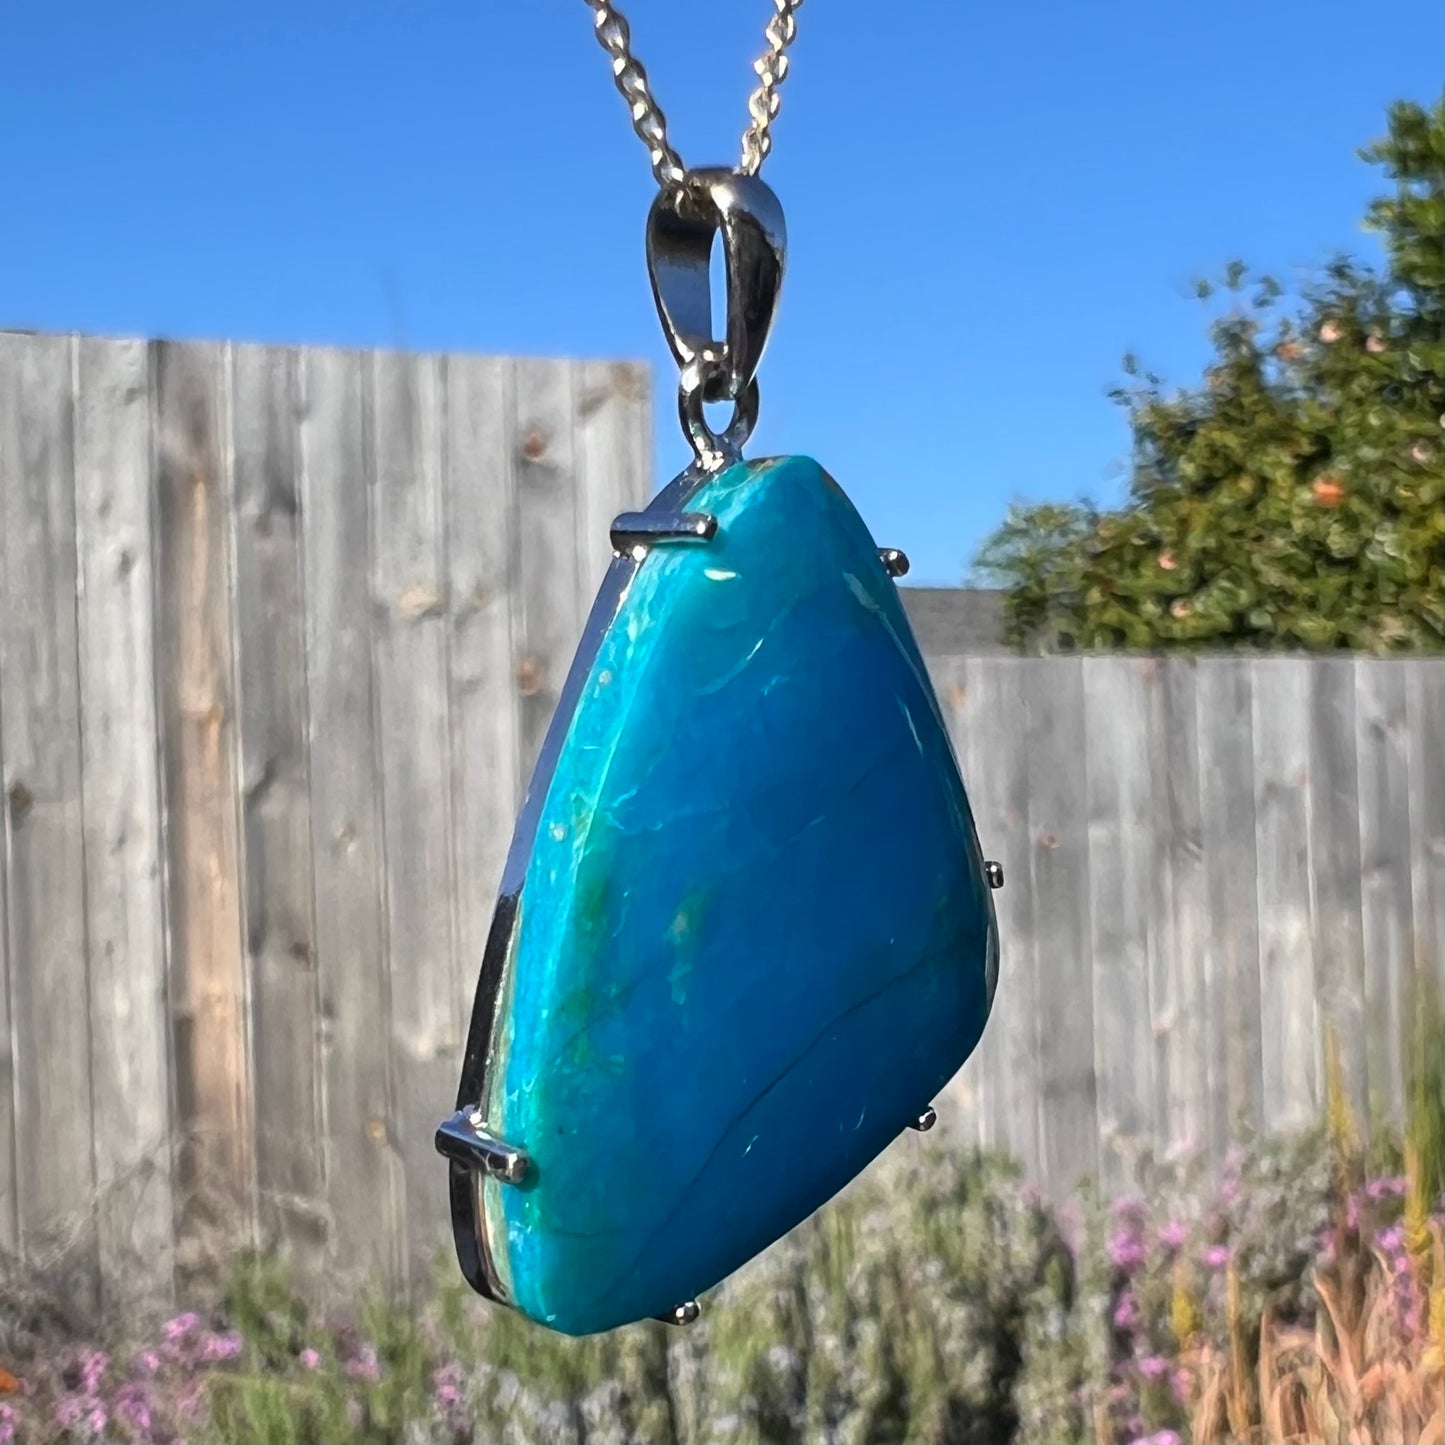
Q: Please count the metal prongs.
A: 6